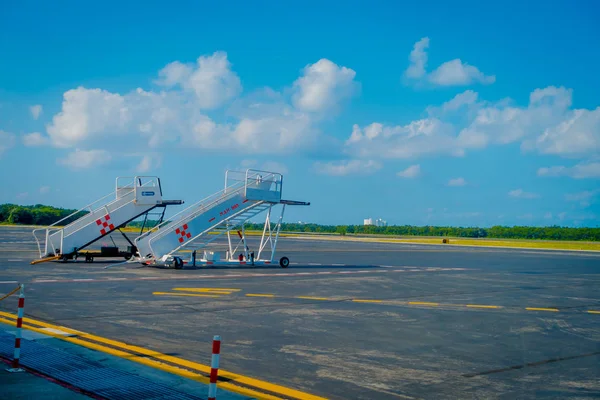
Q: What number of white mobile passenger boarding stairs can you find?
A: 2